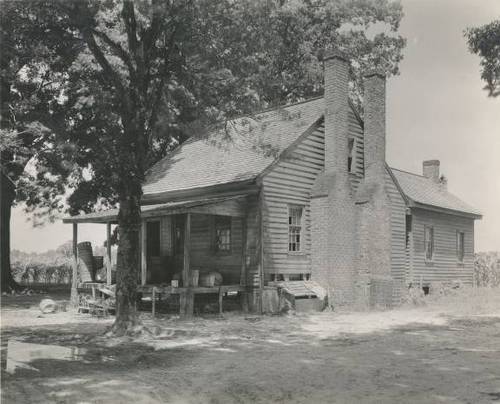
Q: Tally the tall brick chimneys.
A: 2